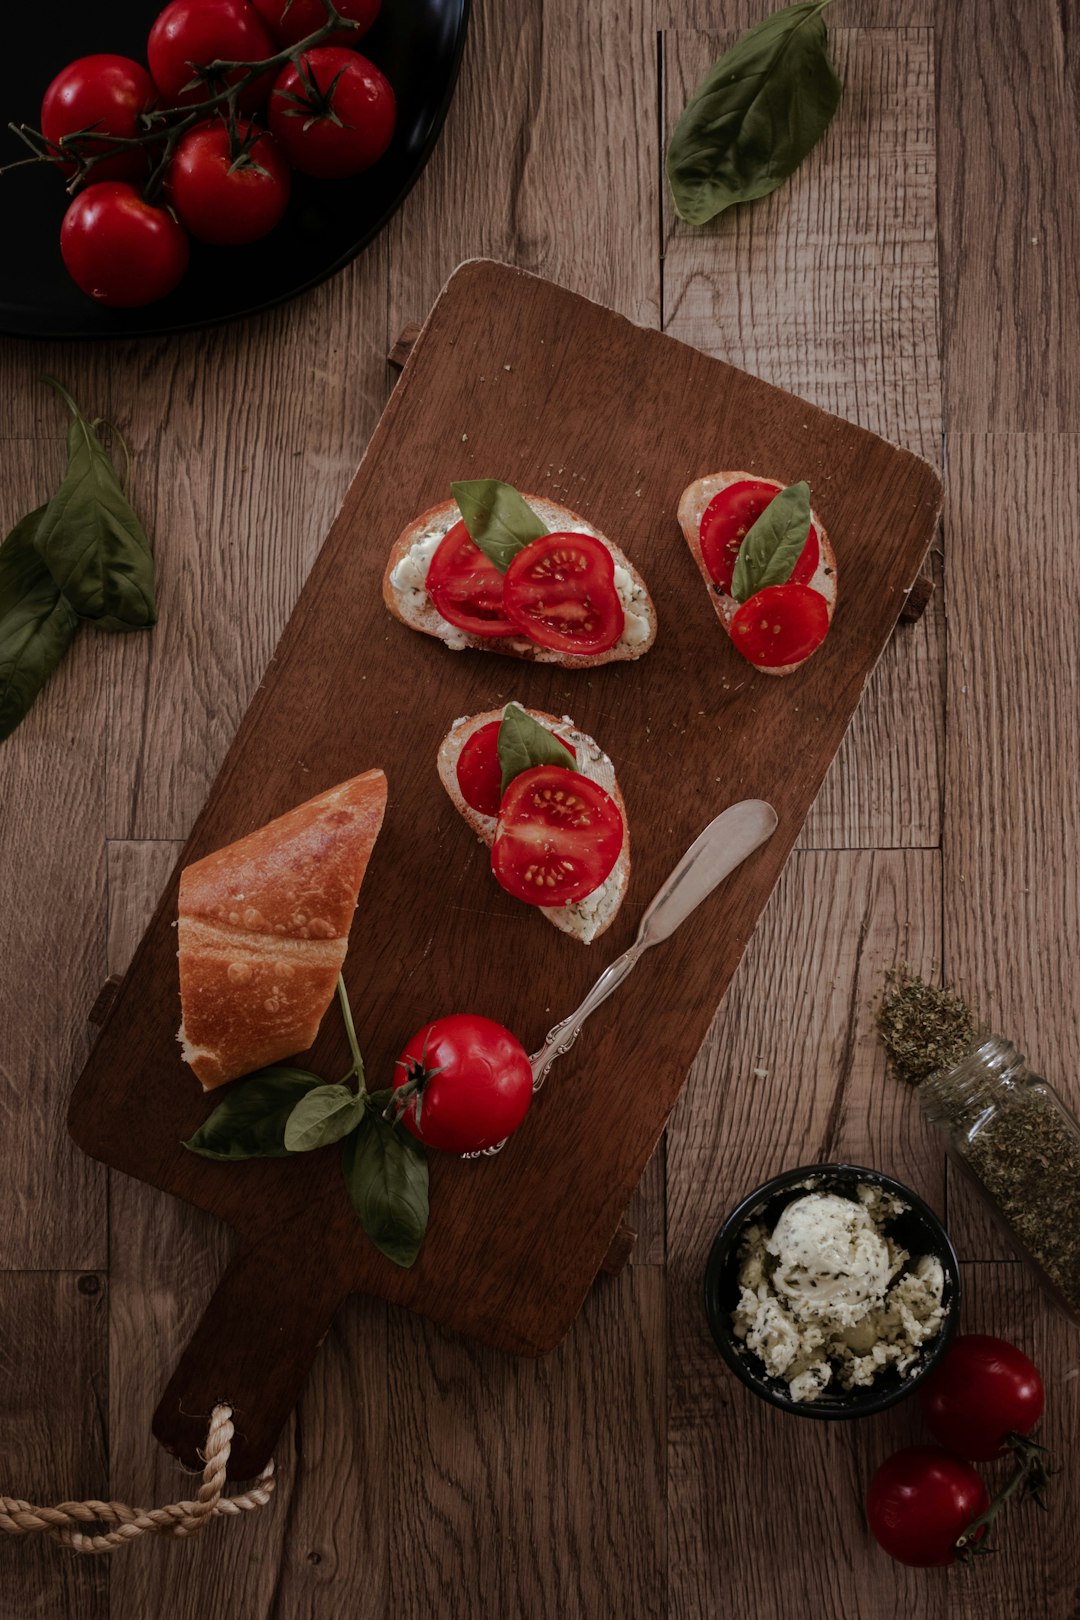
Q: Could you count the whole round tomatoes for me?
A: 9